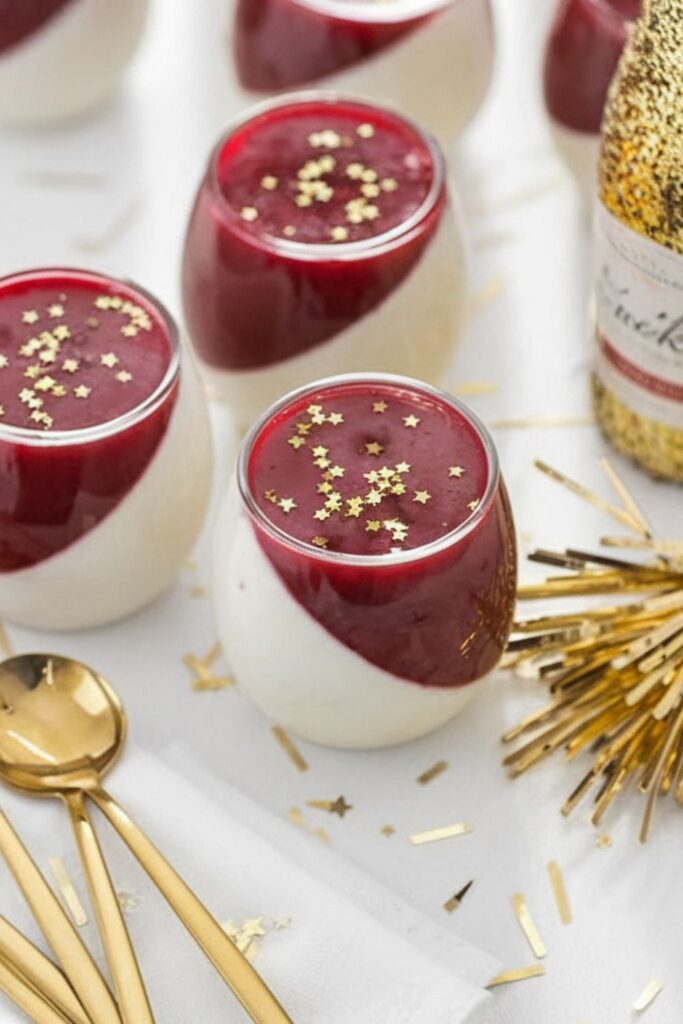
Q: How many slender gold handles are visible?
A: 5